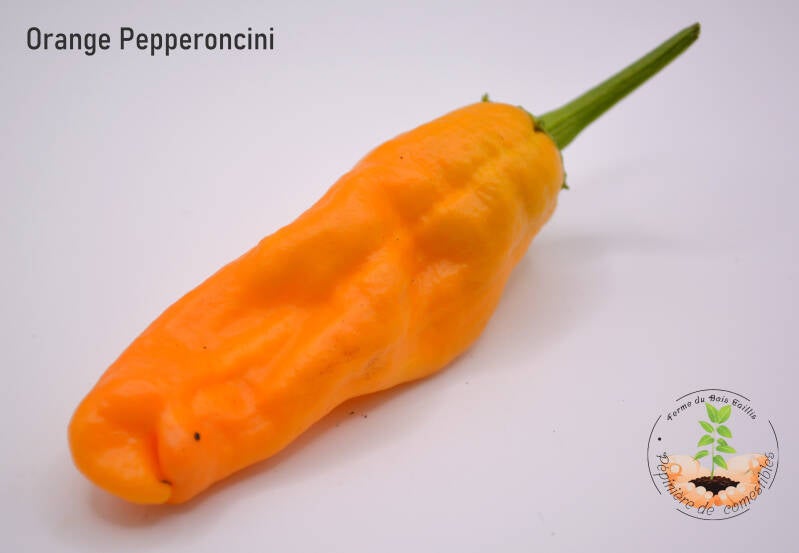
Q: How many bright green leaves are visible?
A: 9